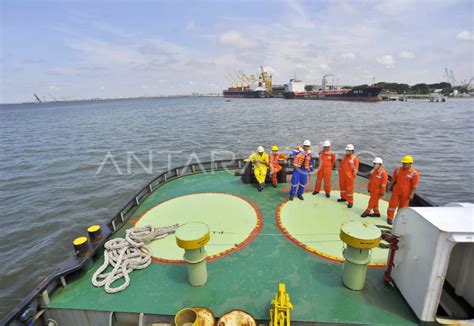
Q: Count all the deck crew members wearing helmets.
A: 7